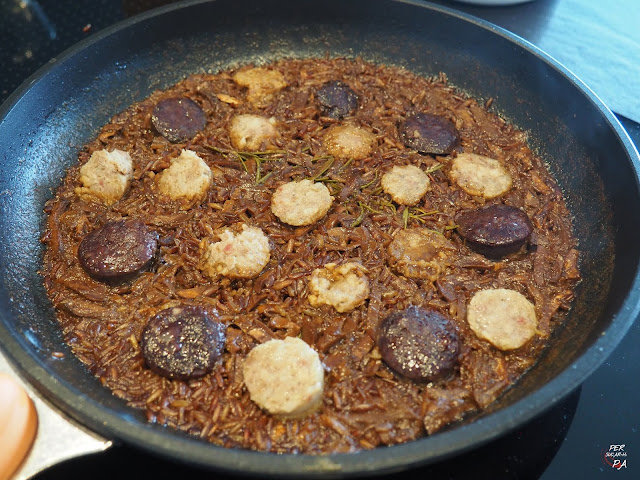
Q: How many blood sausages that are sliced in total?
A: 7